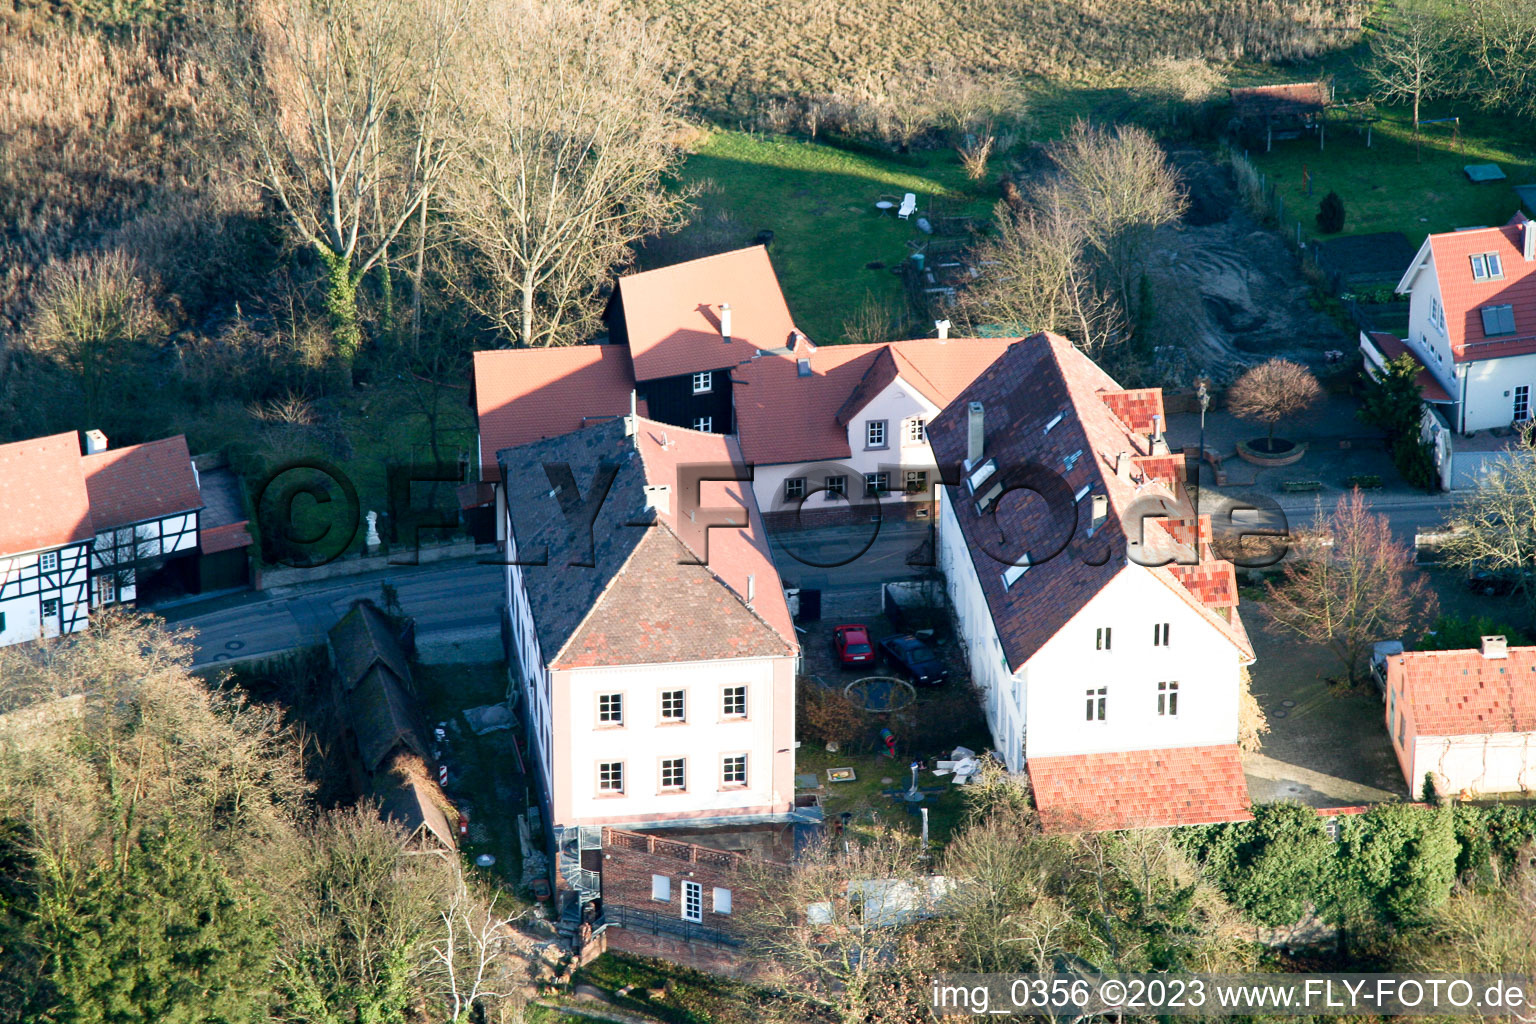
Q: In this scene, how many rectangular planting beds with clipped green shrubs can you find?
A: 2